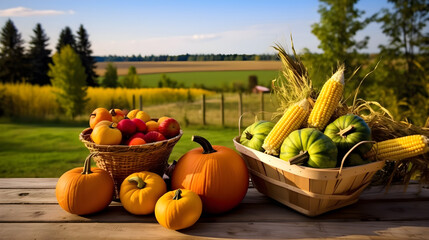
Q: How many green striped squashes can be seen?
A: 3